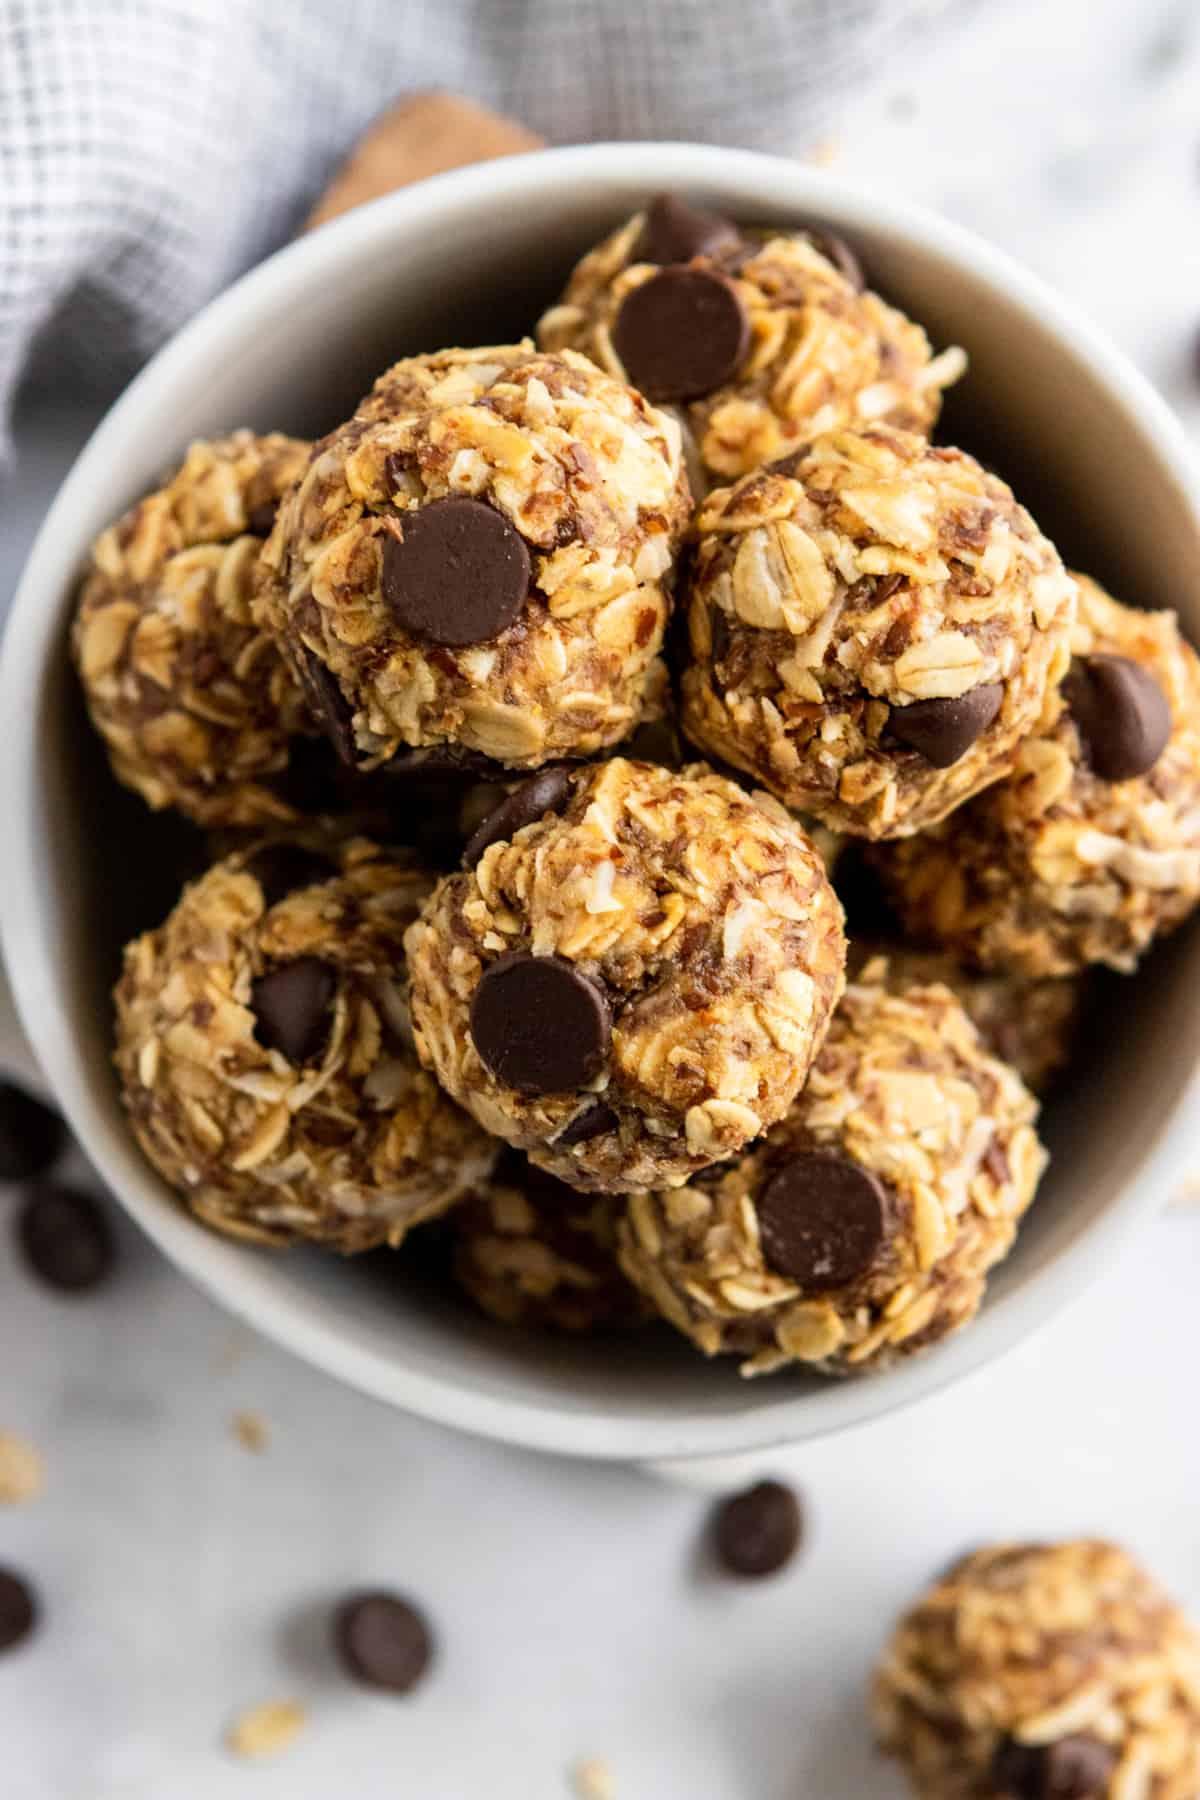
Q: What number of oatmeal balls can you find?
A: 11